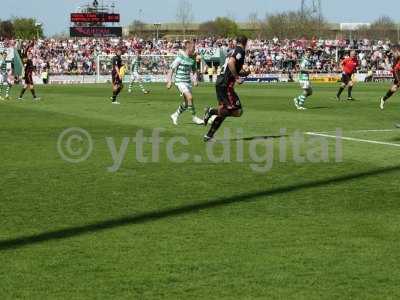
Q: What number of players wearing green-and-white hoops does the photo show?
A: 4